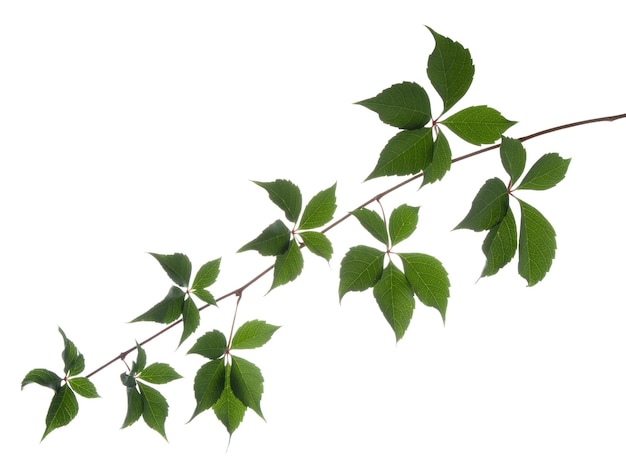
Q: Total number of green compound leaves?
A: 8